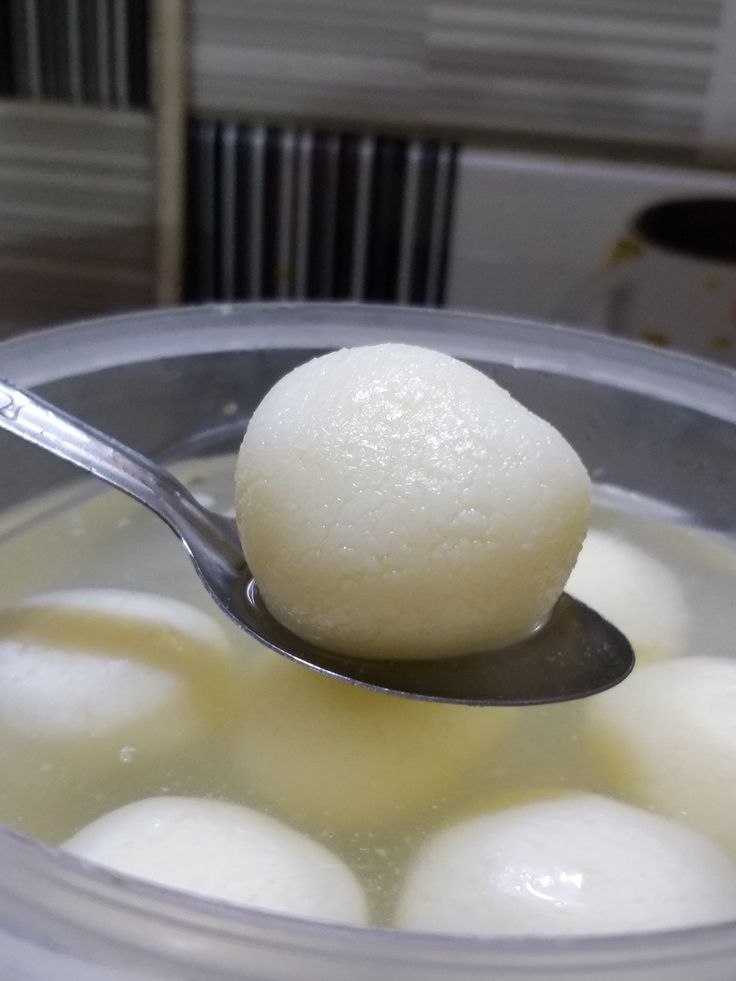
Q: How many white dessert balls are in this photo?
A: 7